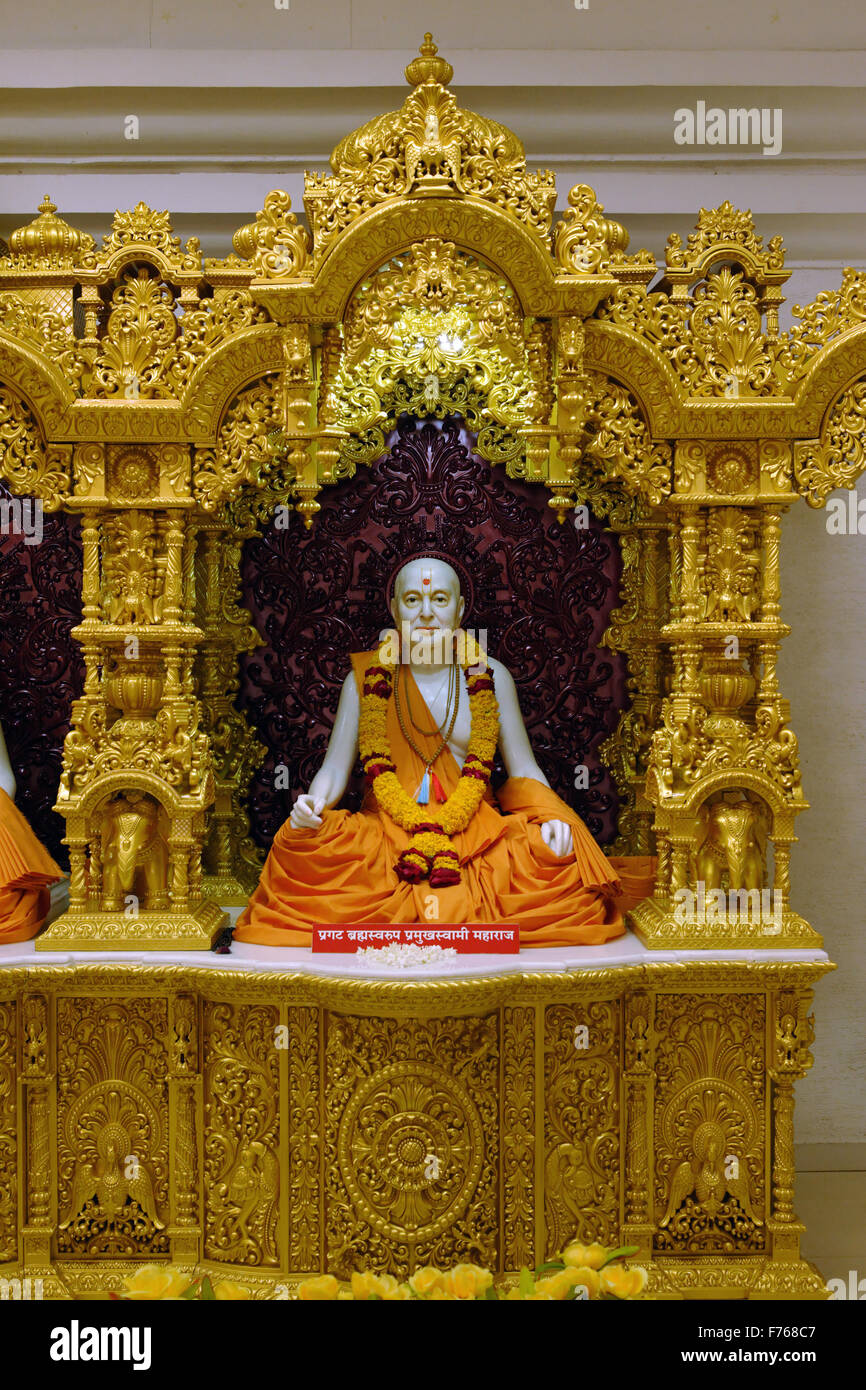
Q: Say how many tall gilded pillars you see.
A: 2